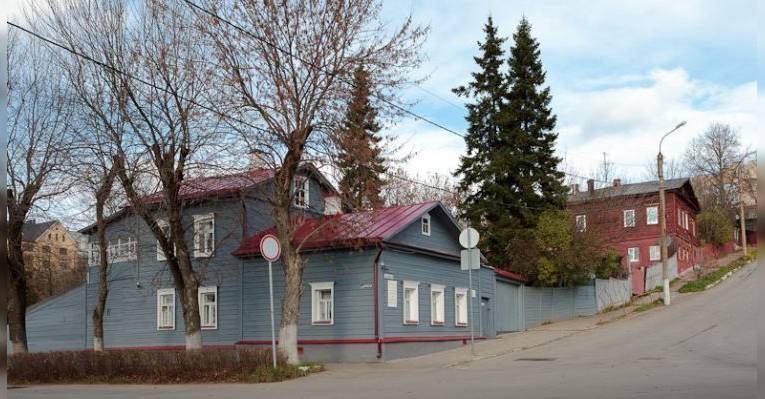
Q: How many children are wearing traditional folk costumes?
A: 0